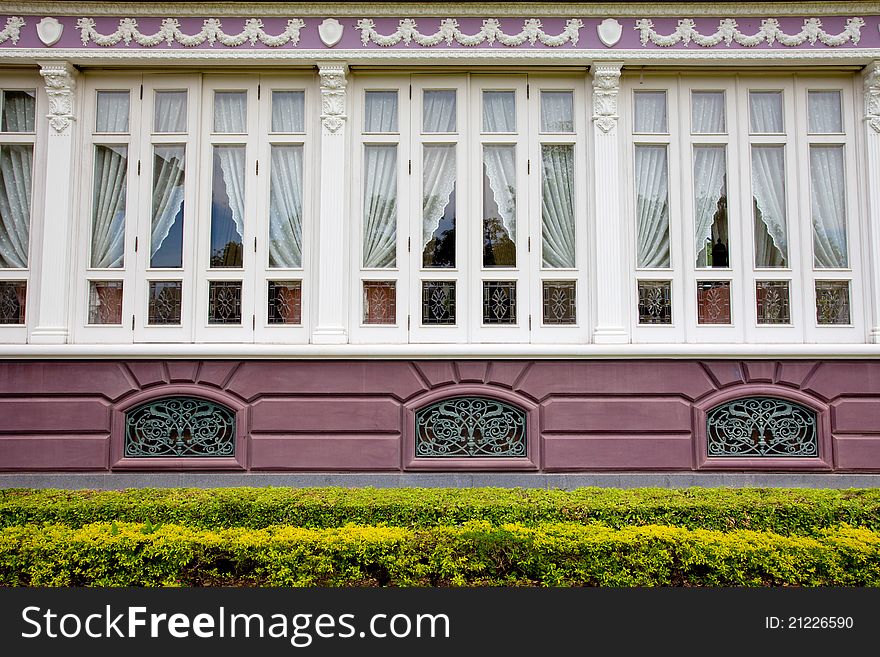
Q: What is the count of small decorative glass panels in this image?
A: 13